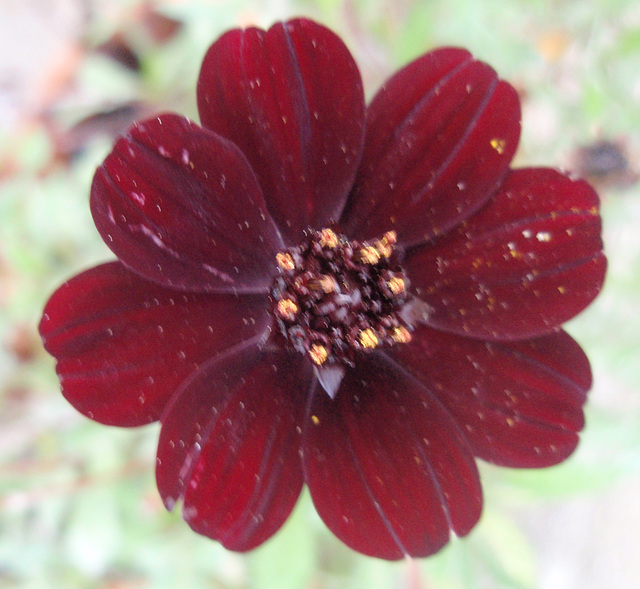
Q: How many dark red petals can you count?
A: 8